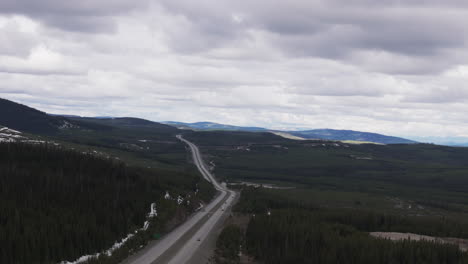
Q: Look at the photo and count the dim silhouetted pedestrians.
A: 0